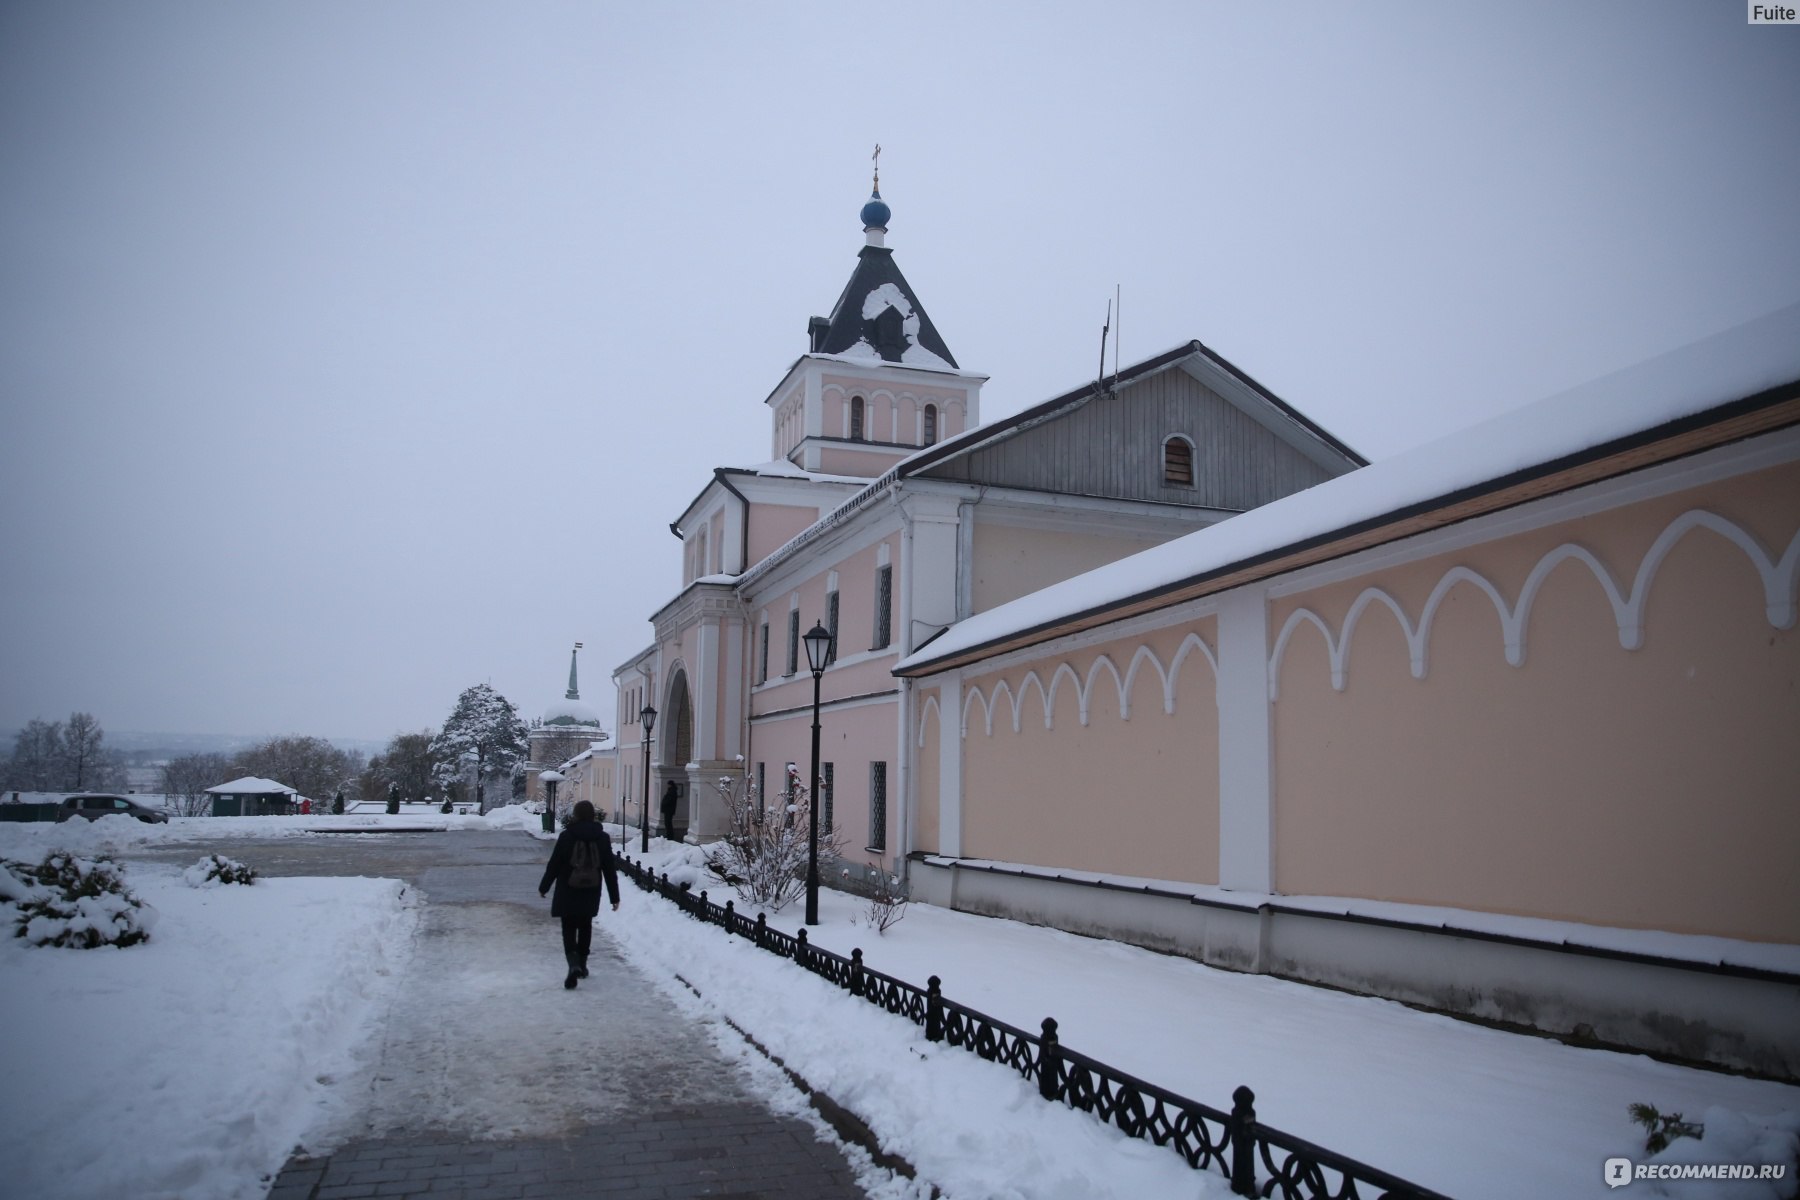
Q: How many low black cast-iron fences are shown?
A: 1